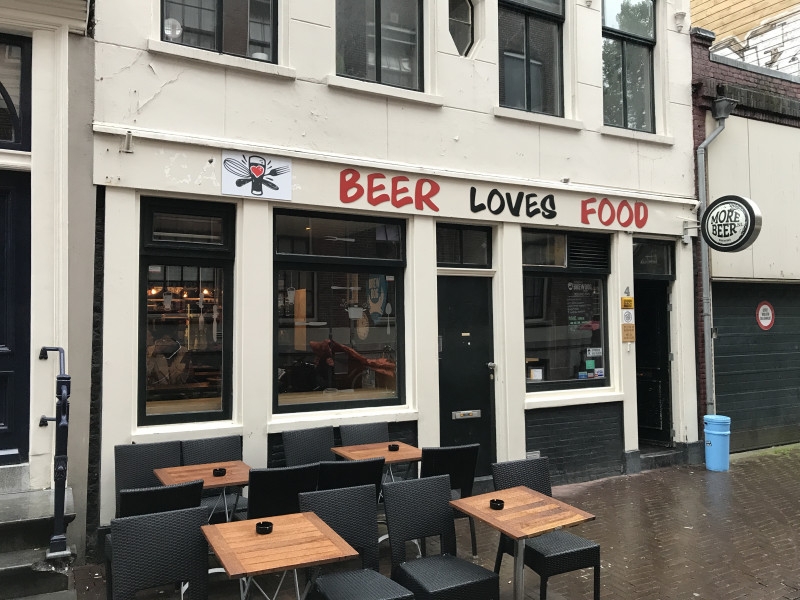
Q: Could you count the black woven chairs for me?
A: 12